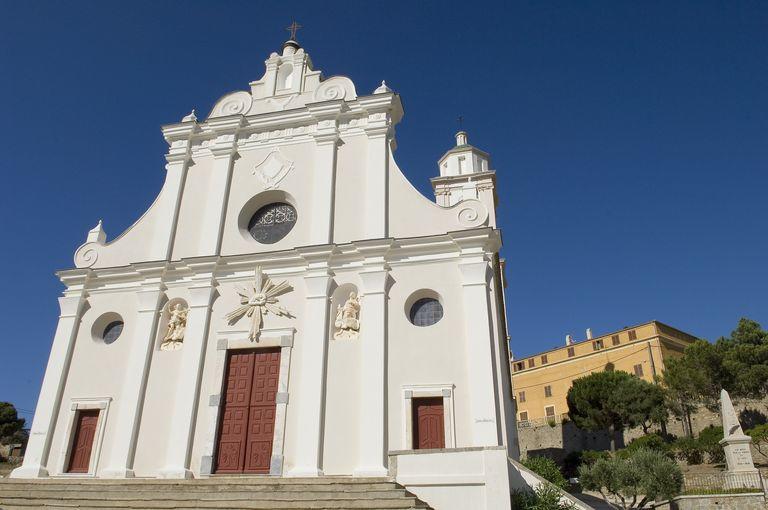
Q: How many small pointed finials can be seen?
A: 3